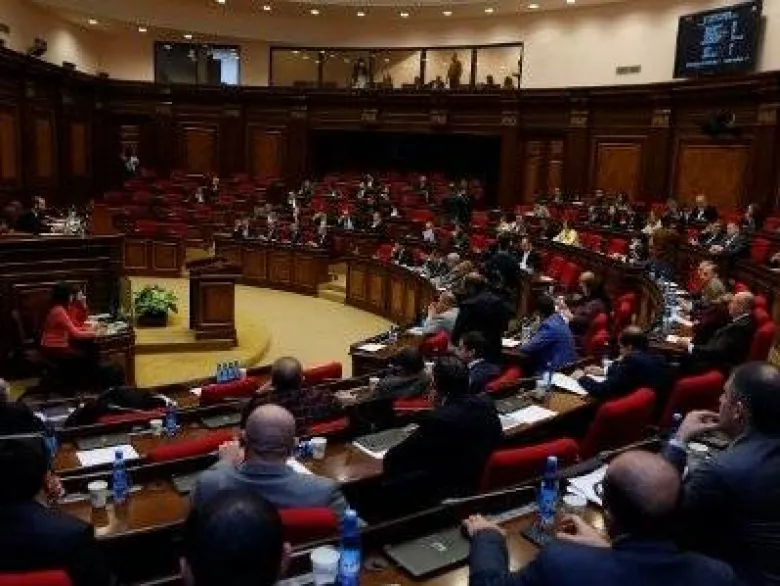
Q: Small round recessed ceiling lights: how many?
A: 12